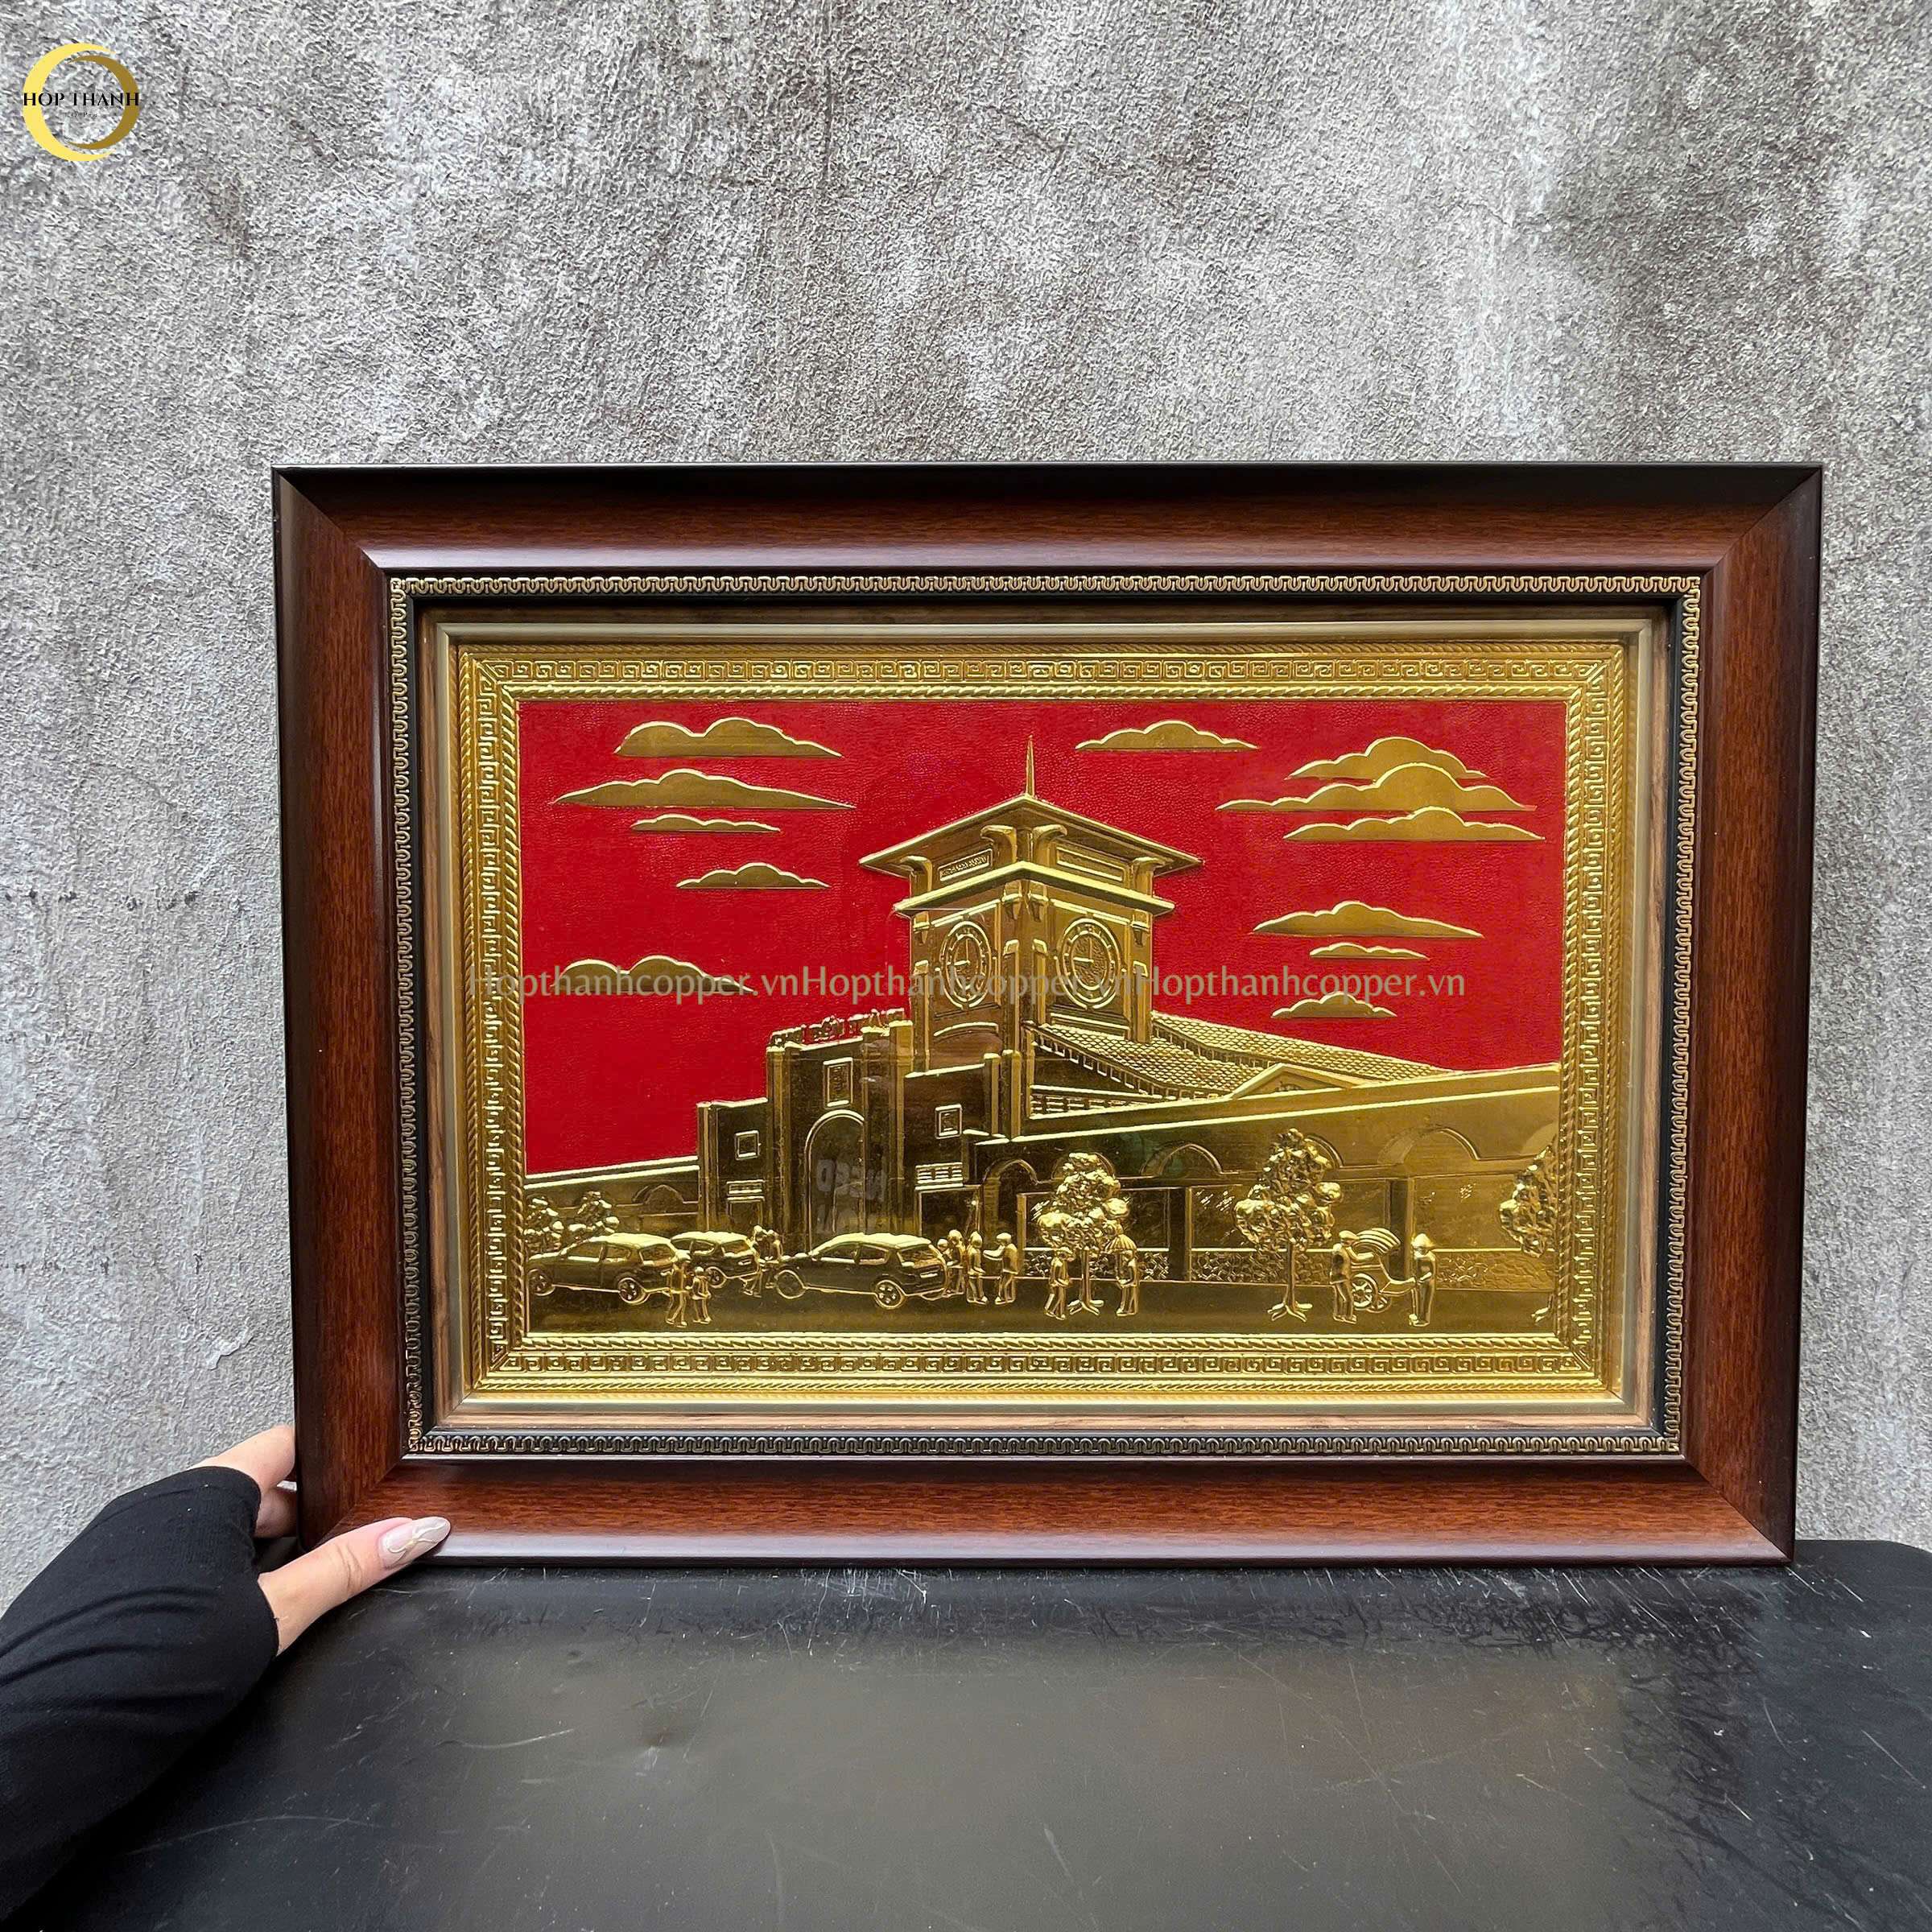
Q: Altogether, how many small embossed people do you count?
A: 12